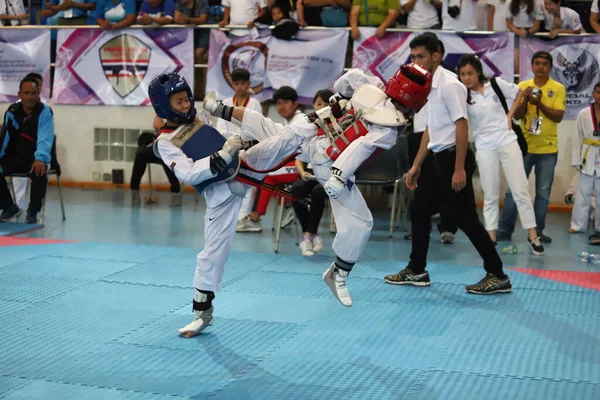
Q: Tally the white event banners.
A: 5